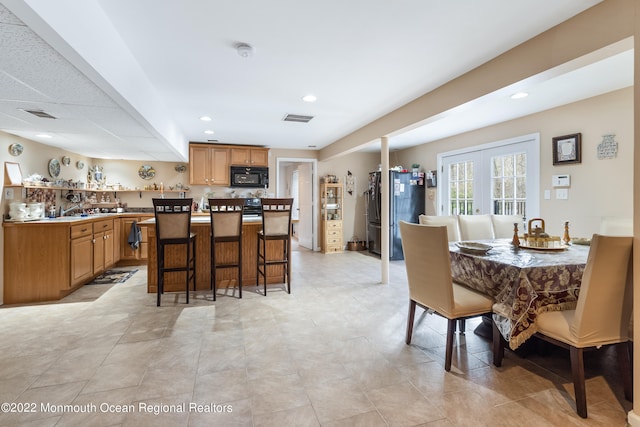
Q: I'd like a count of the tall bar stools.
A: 3